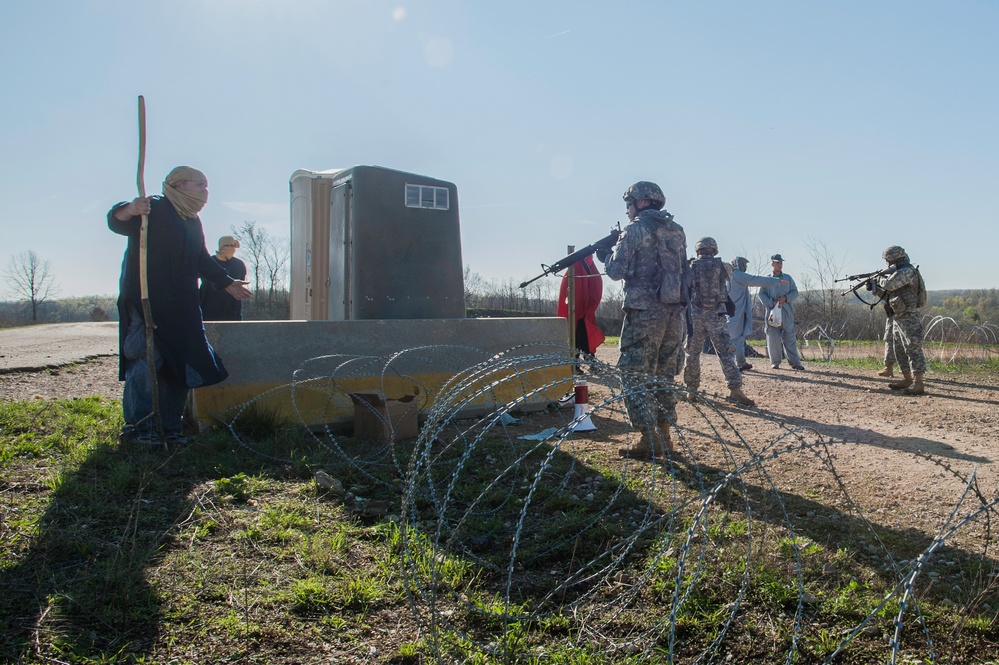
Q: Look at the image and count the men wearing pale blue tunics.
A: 2